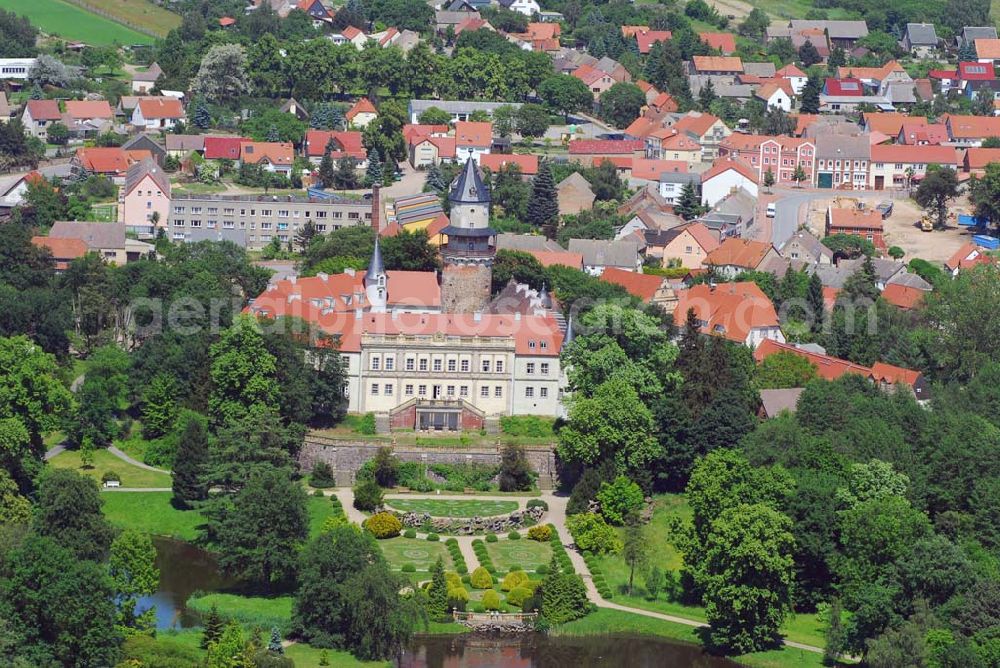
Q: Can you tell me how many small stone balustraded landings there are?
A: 1